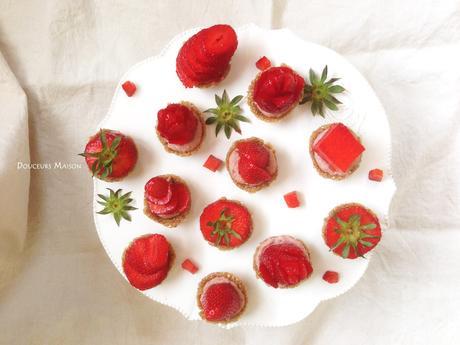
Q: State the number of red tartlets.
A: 12